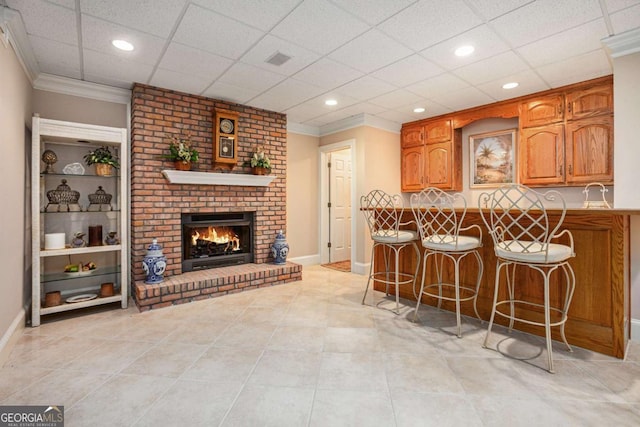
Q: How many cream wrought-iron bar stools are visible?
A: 3